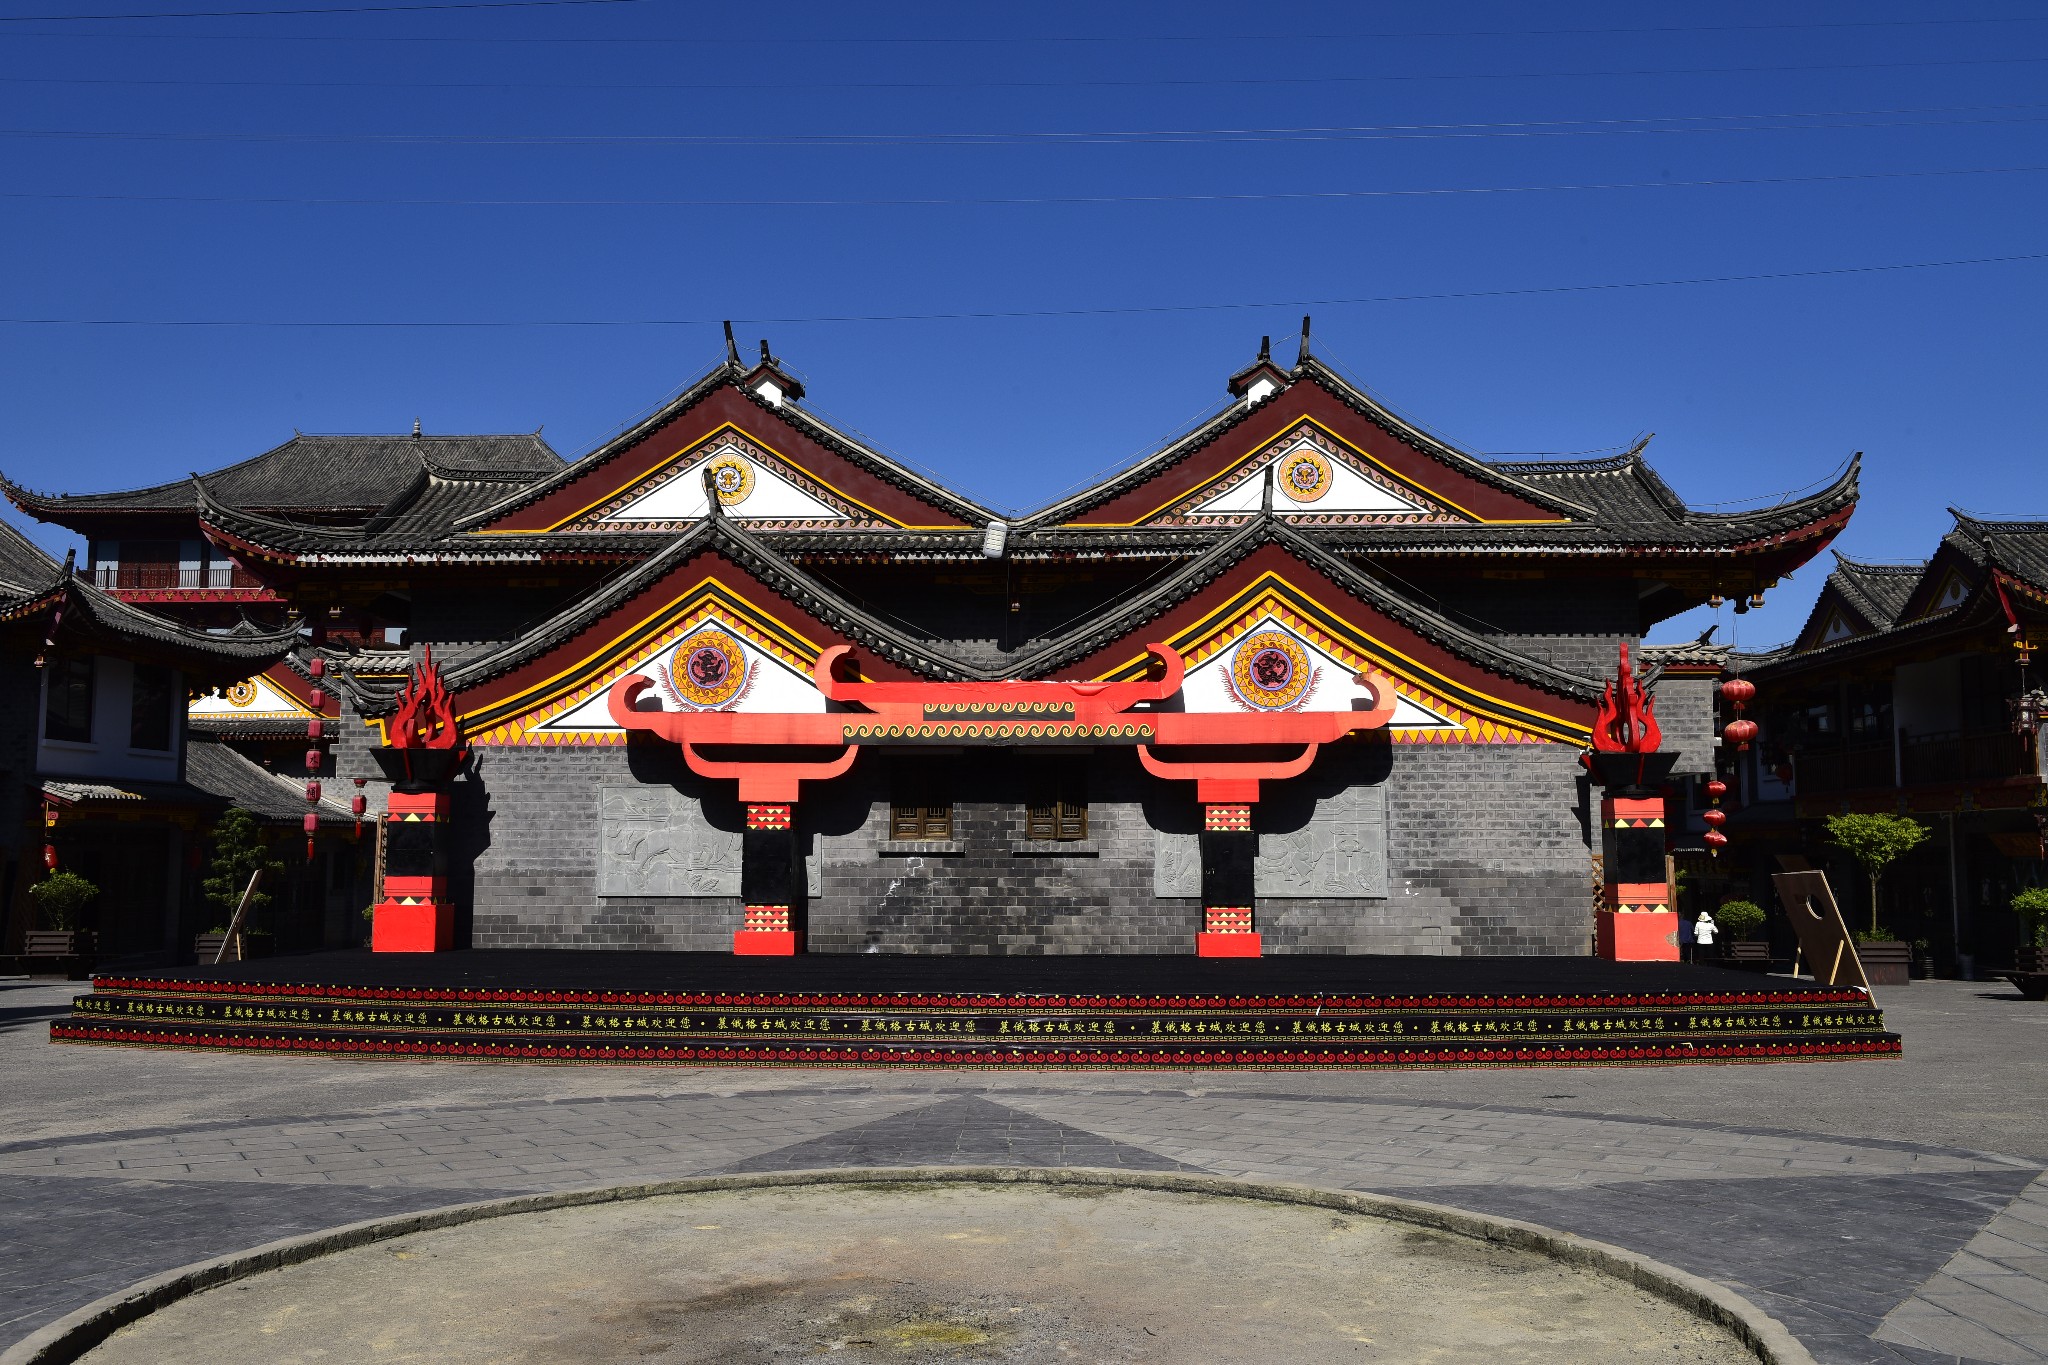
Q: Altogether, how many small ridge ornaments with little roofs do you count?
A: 2